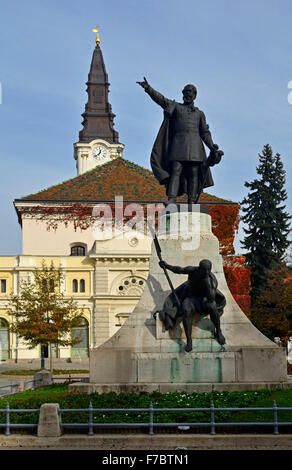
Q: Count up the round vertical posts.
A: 5